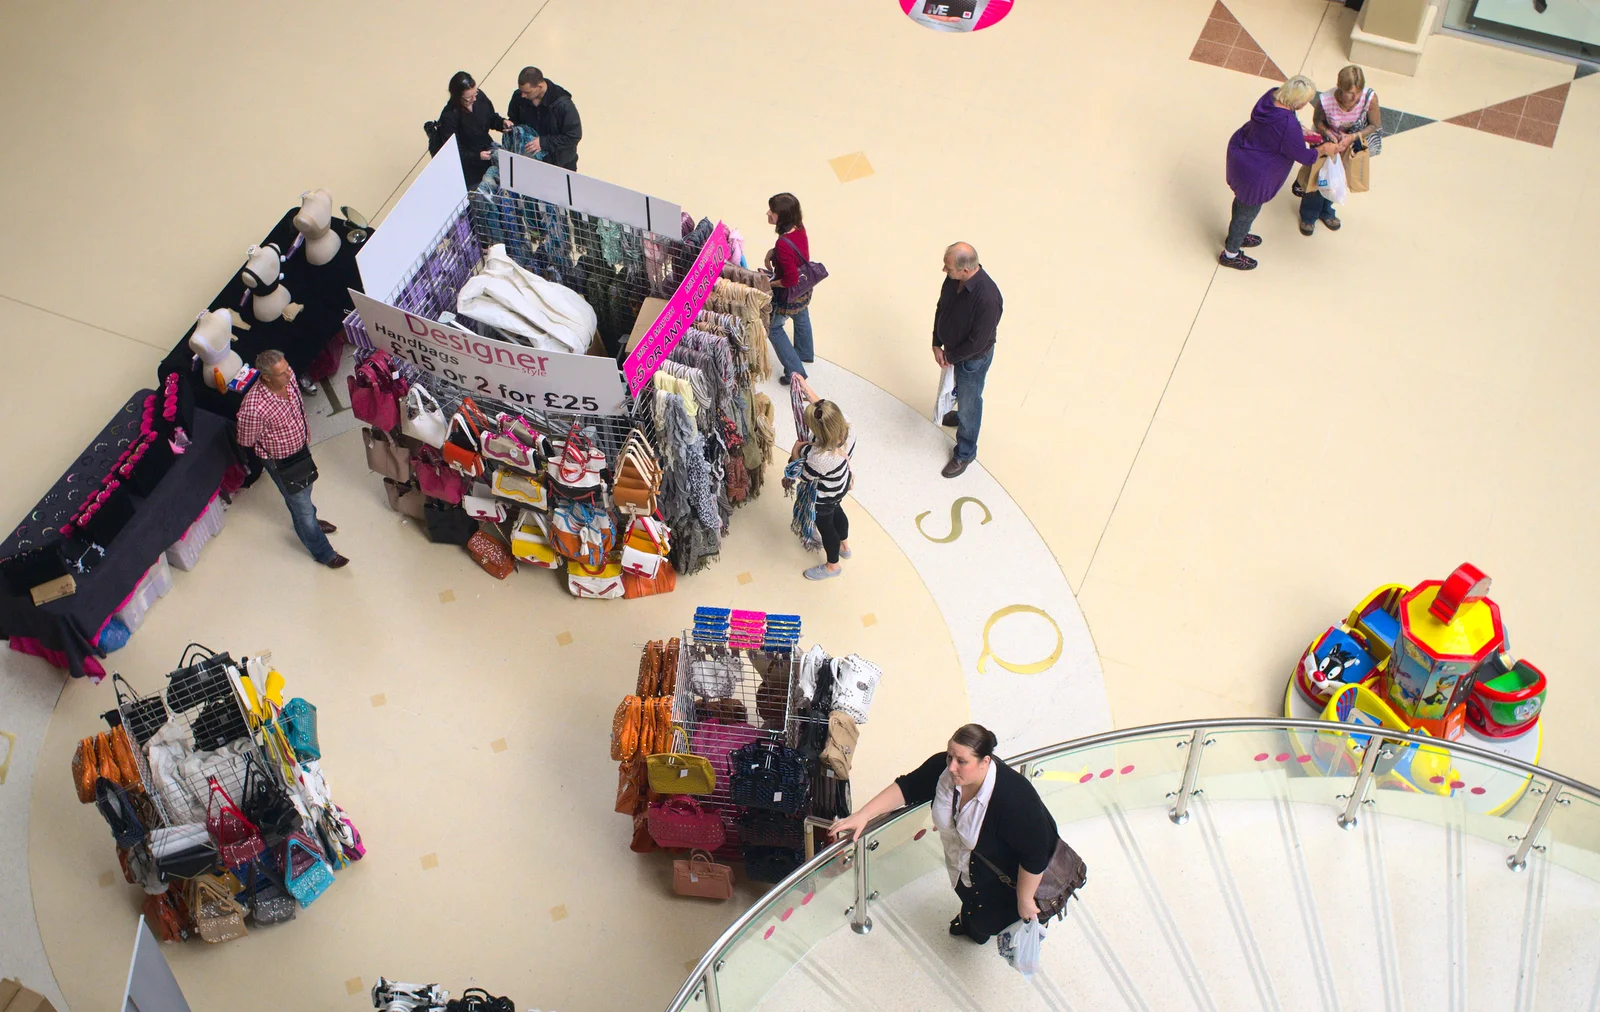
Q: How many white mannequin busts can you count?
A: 3